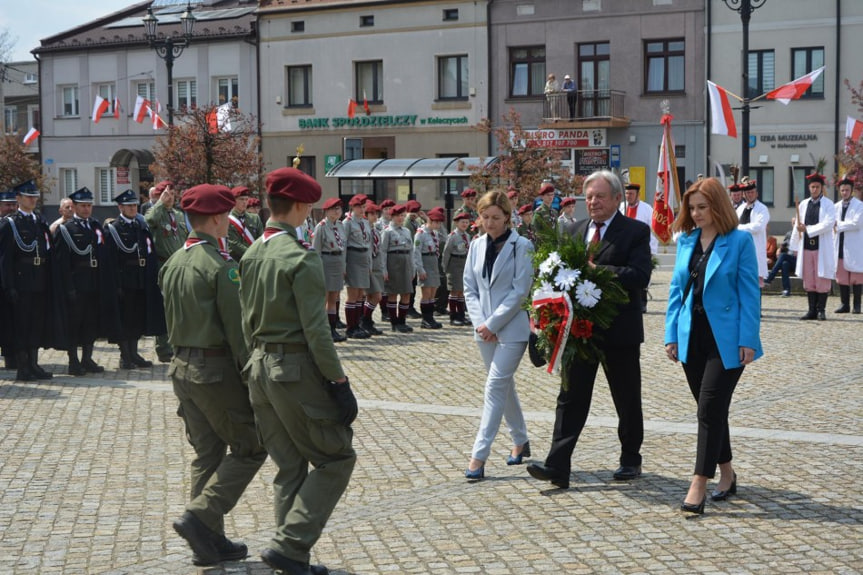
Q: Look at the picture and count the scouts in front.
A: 2